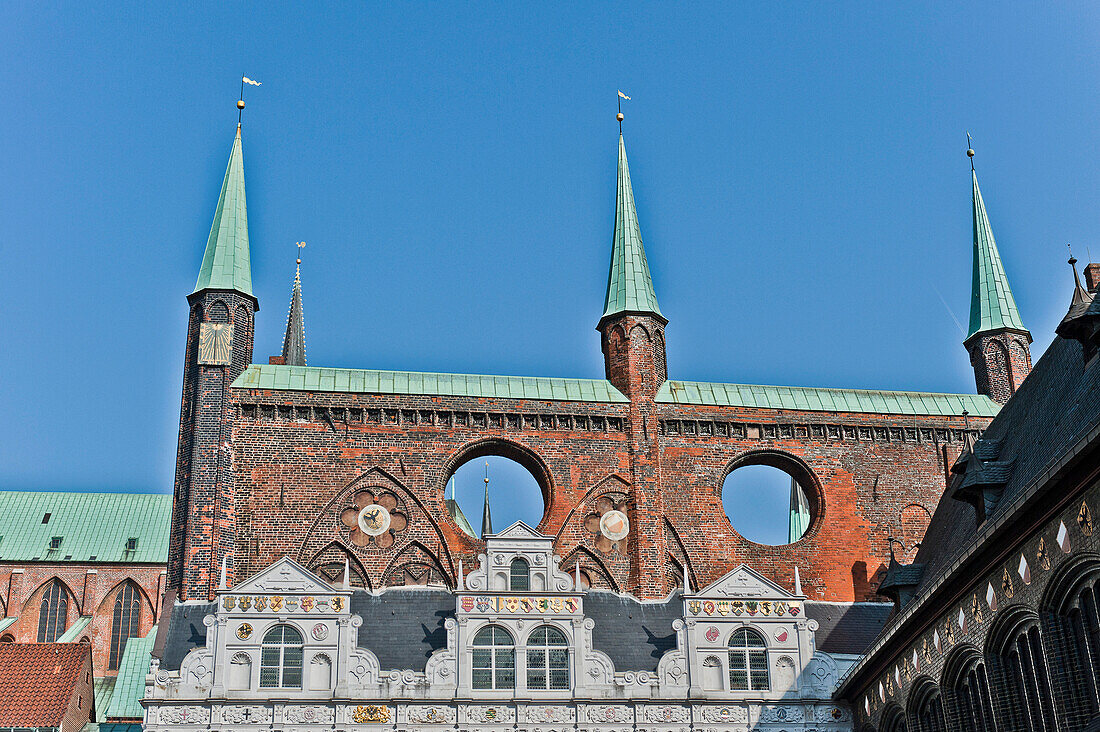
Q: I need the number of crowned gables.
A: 3